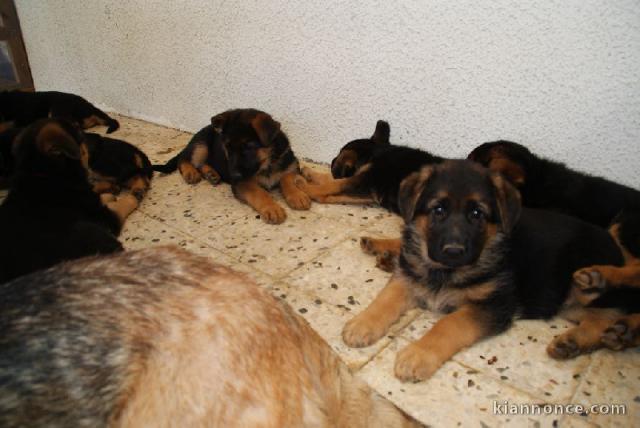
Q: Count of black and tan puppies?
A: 7